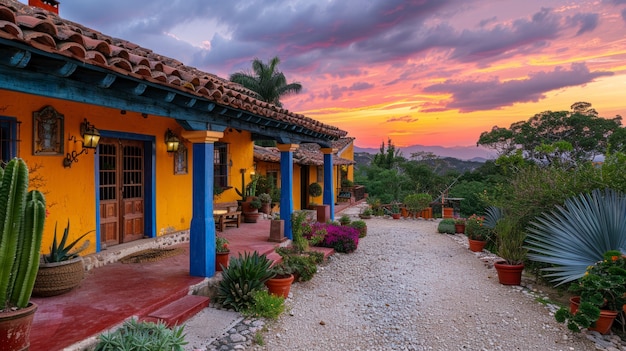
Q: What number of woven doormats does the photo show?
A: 1